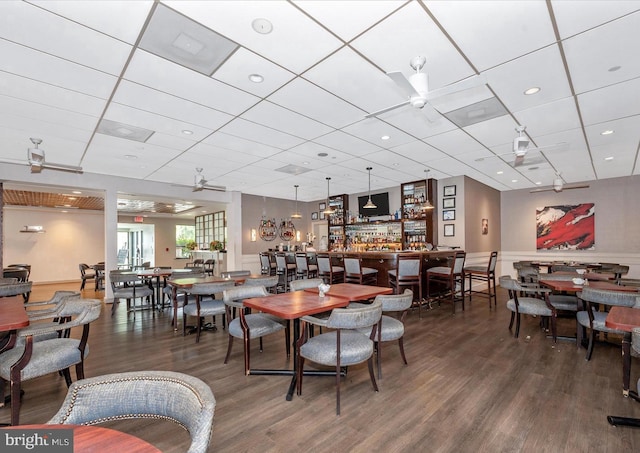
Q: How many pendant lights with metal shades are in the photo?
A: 4